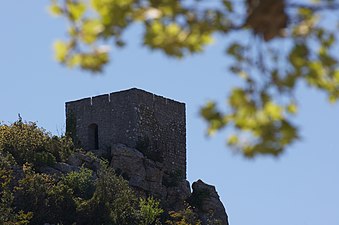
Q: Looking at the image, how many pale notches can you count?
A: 4